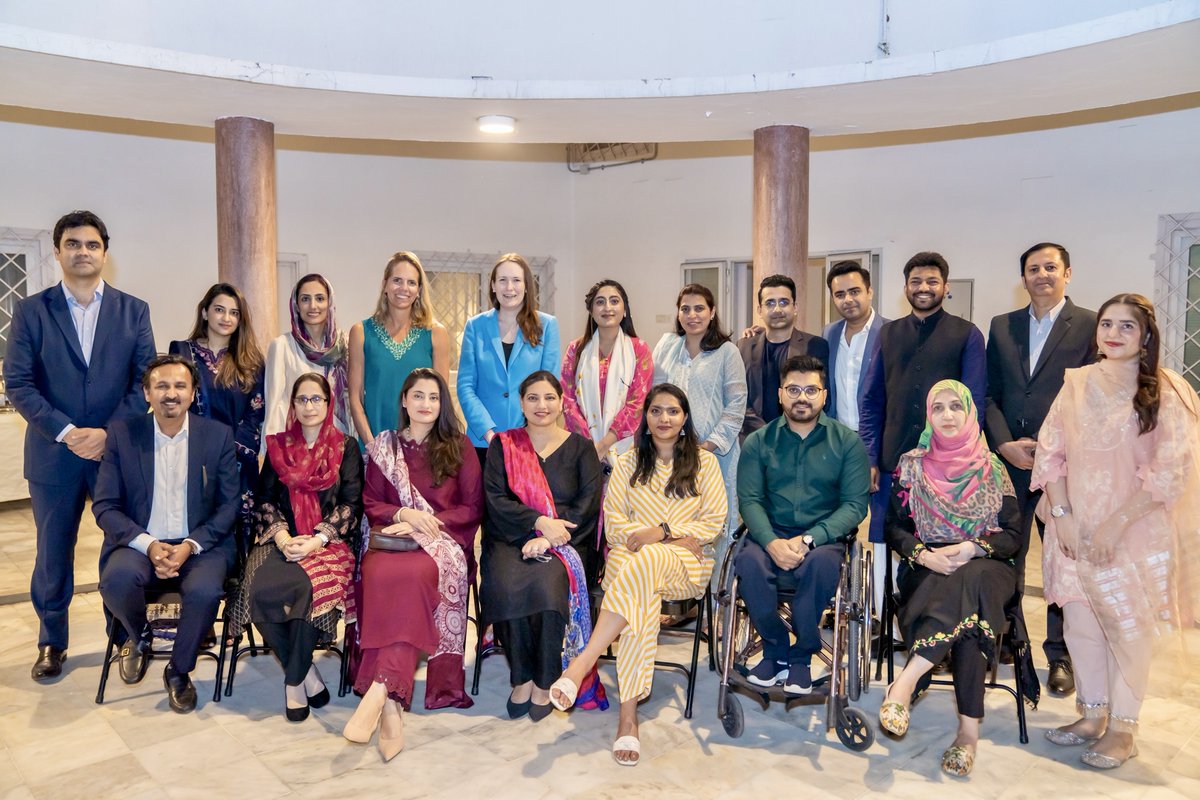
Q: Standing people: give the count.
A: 12